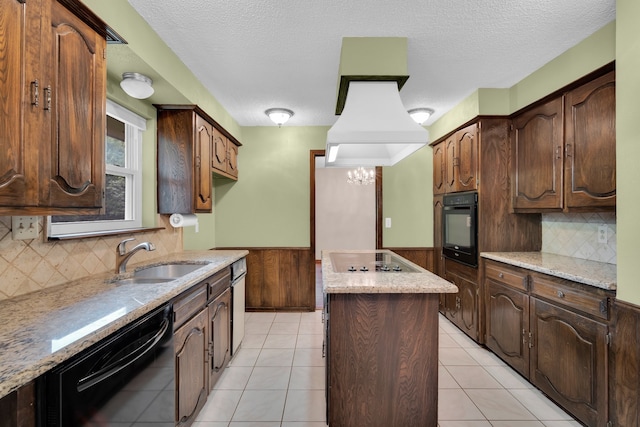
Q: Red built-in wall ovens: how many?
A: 0